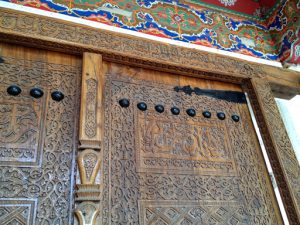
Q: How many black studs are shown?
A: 11